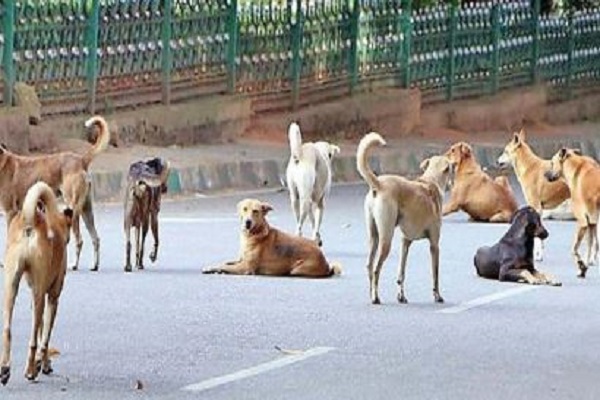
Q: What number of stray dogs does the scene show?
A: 10